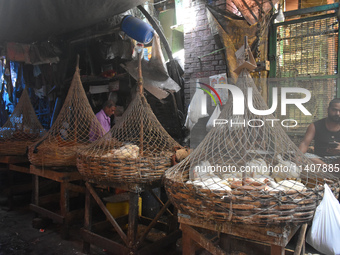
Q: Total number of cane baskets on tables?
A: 4